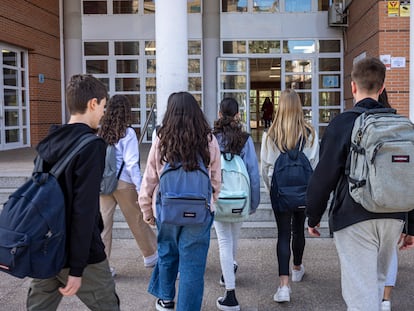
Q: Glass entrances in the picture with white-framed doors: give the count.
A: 2